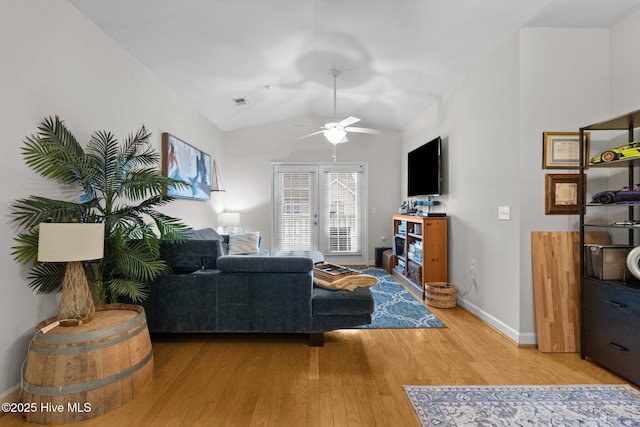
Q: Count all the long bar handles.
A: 2